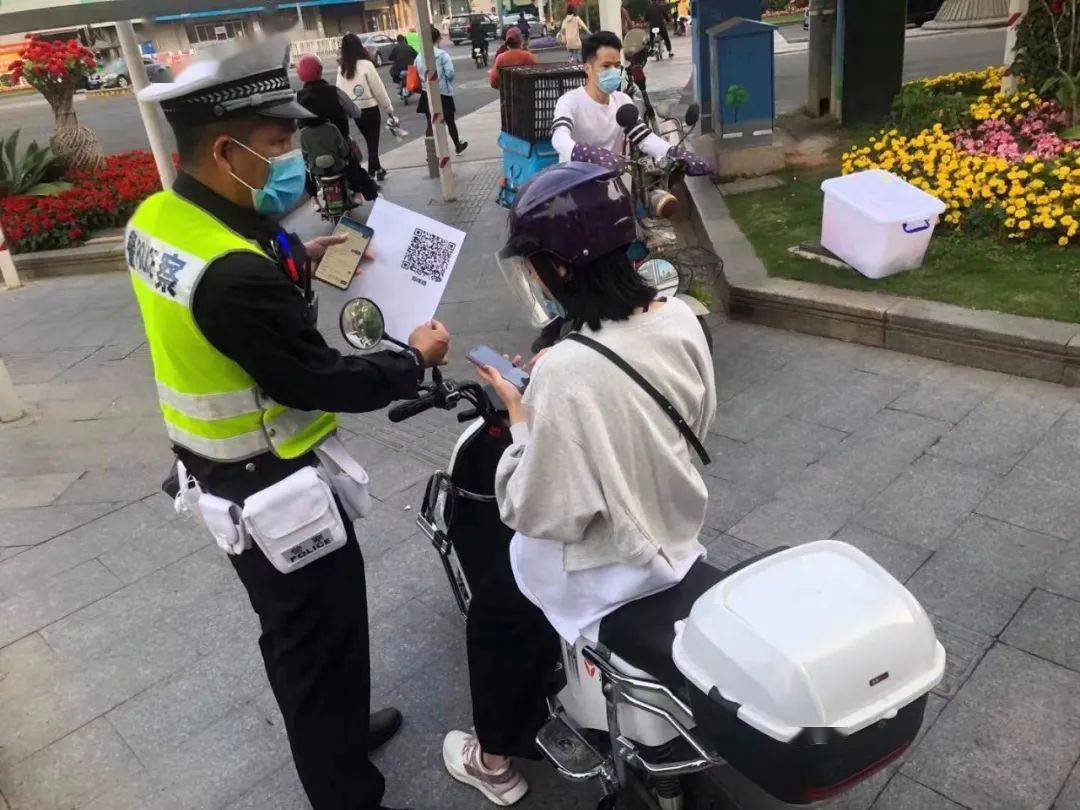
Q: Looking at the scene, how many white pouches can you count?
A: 3